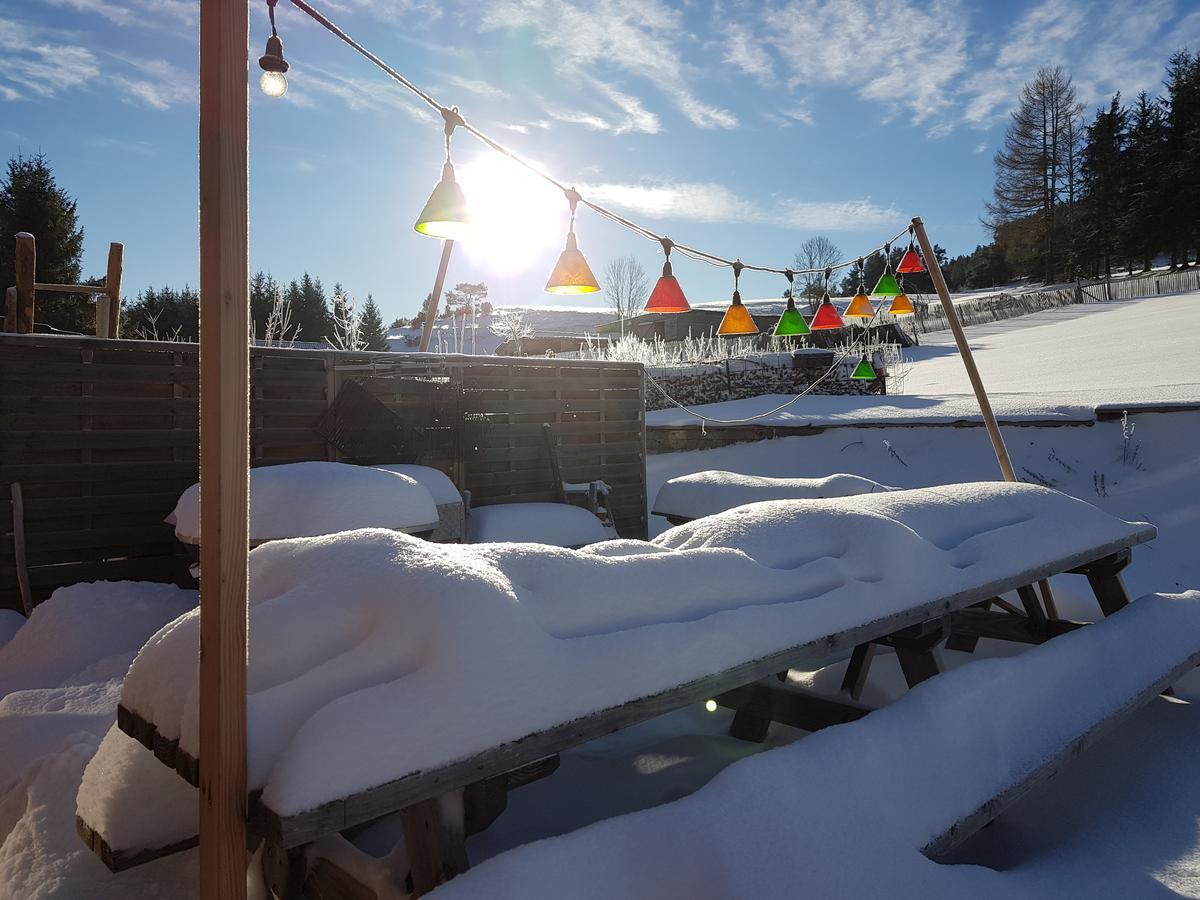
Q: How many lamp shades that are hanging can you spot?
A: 11